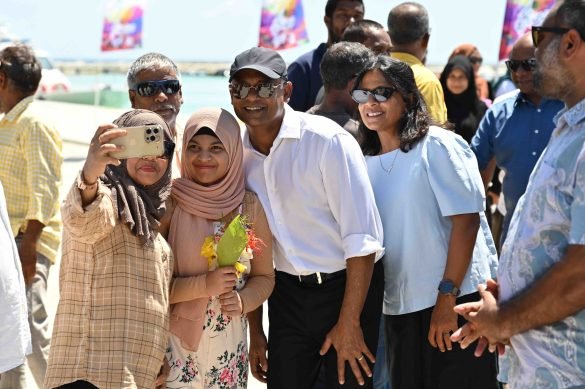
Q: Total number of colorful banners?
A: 3